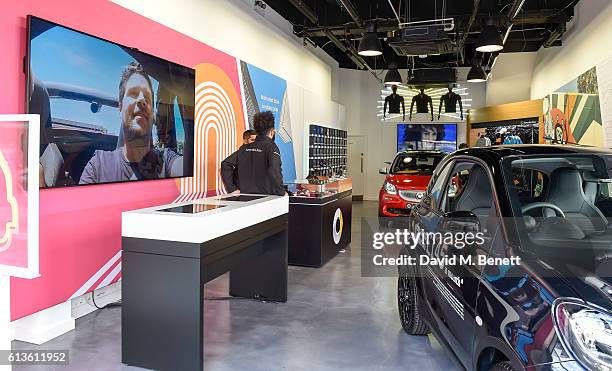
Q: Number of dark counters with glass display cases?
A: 1